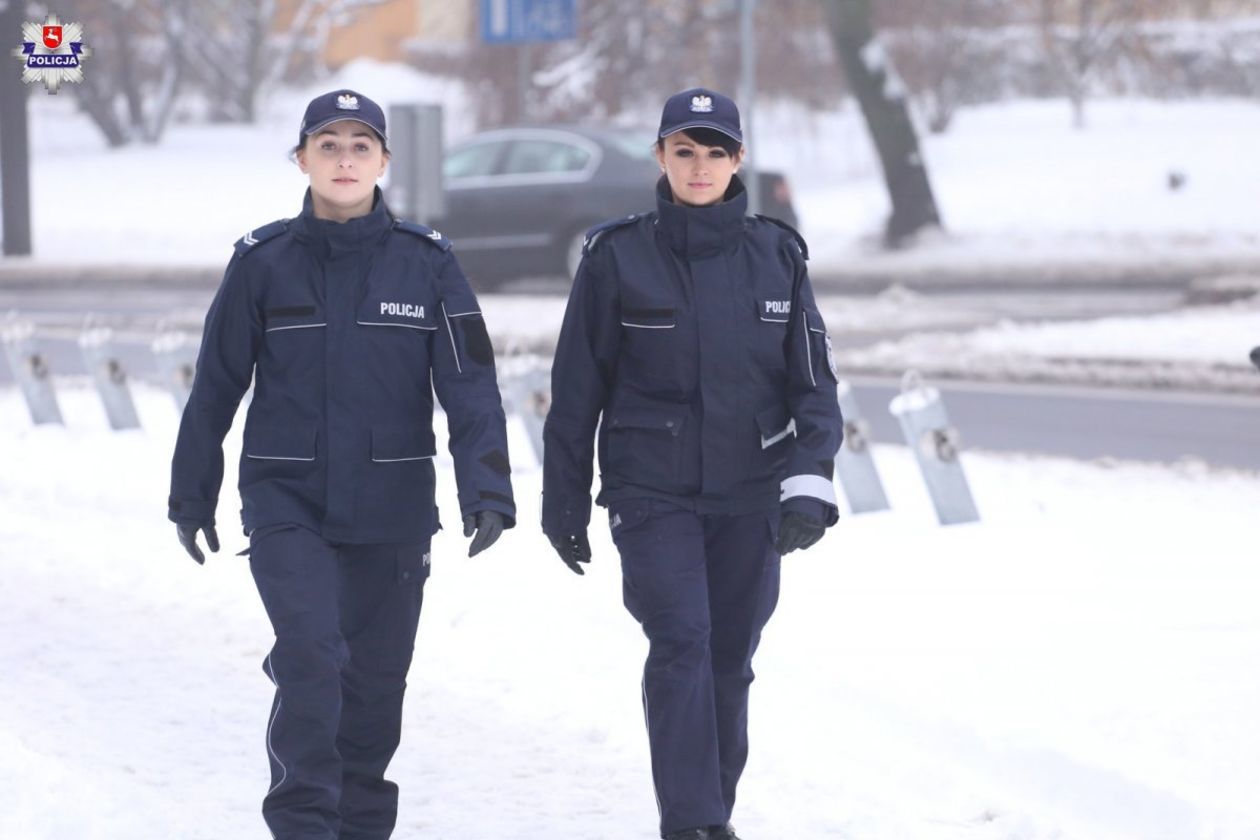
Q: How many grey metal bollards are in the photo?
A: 6